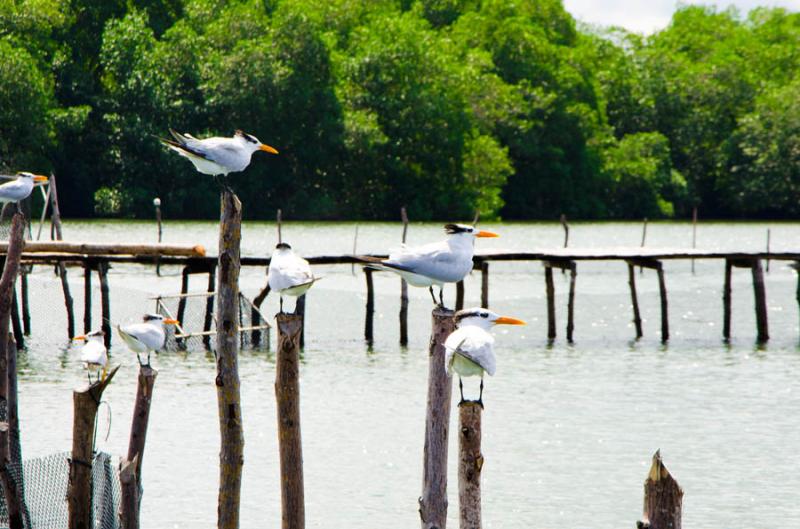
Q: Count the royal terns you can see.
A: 7